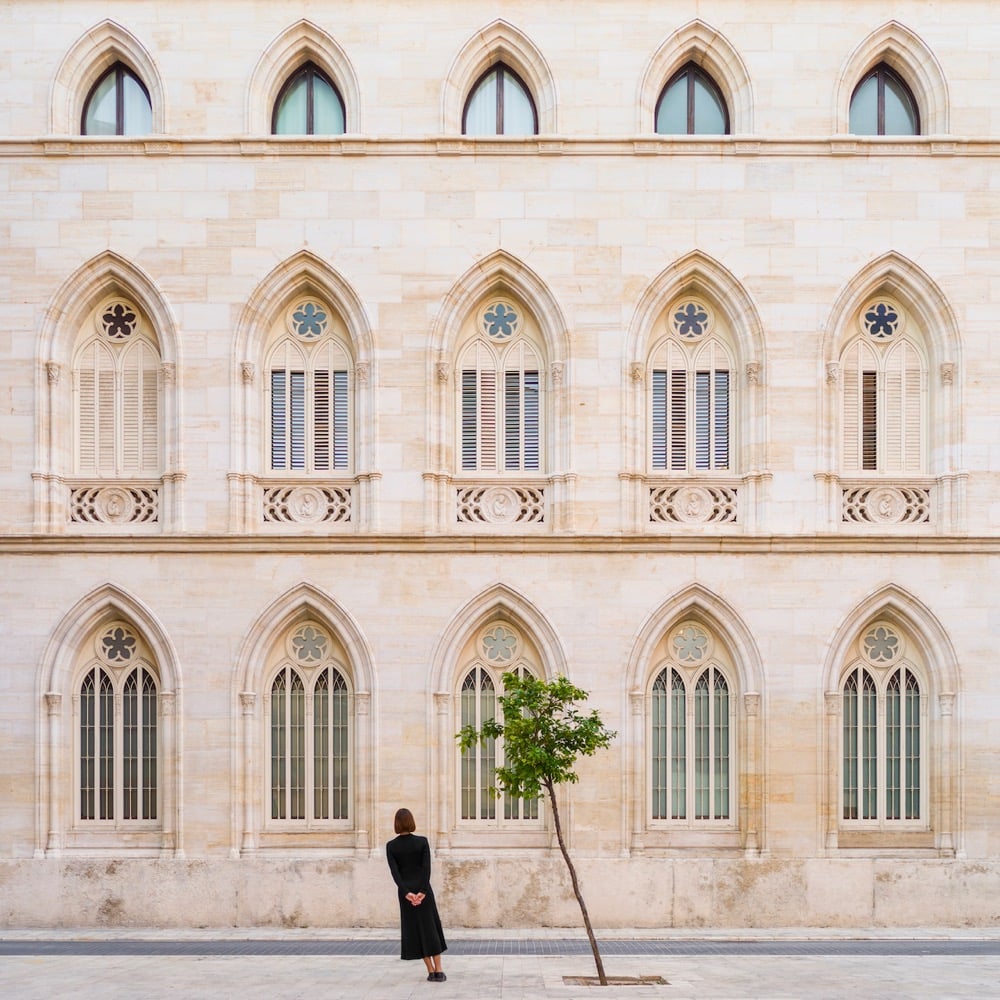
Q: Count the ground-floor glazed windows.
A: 5